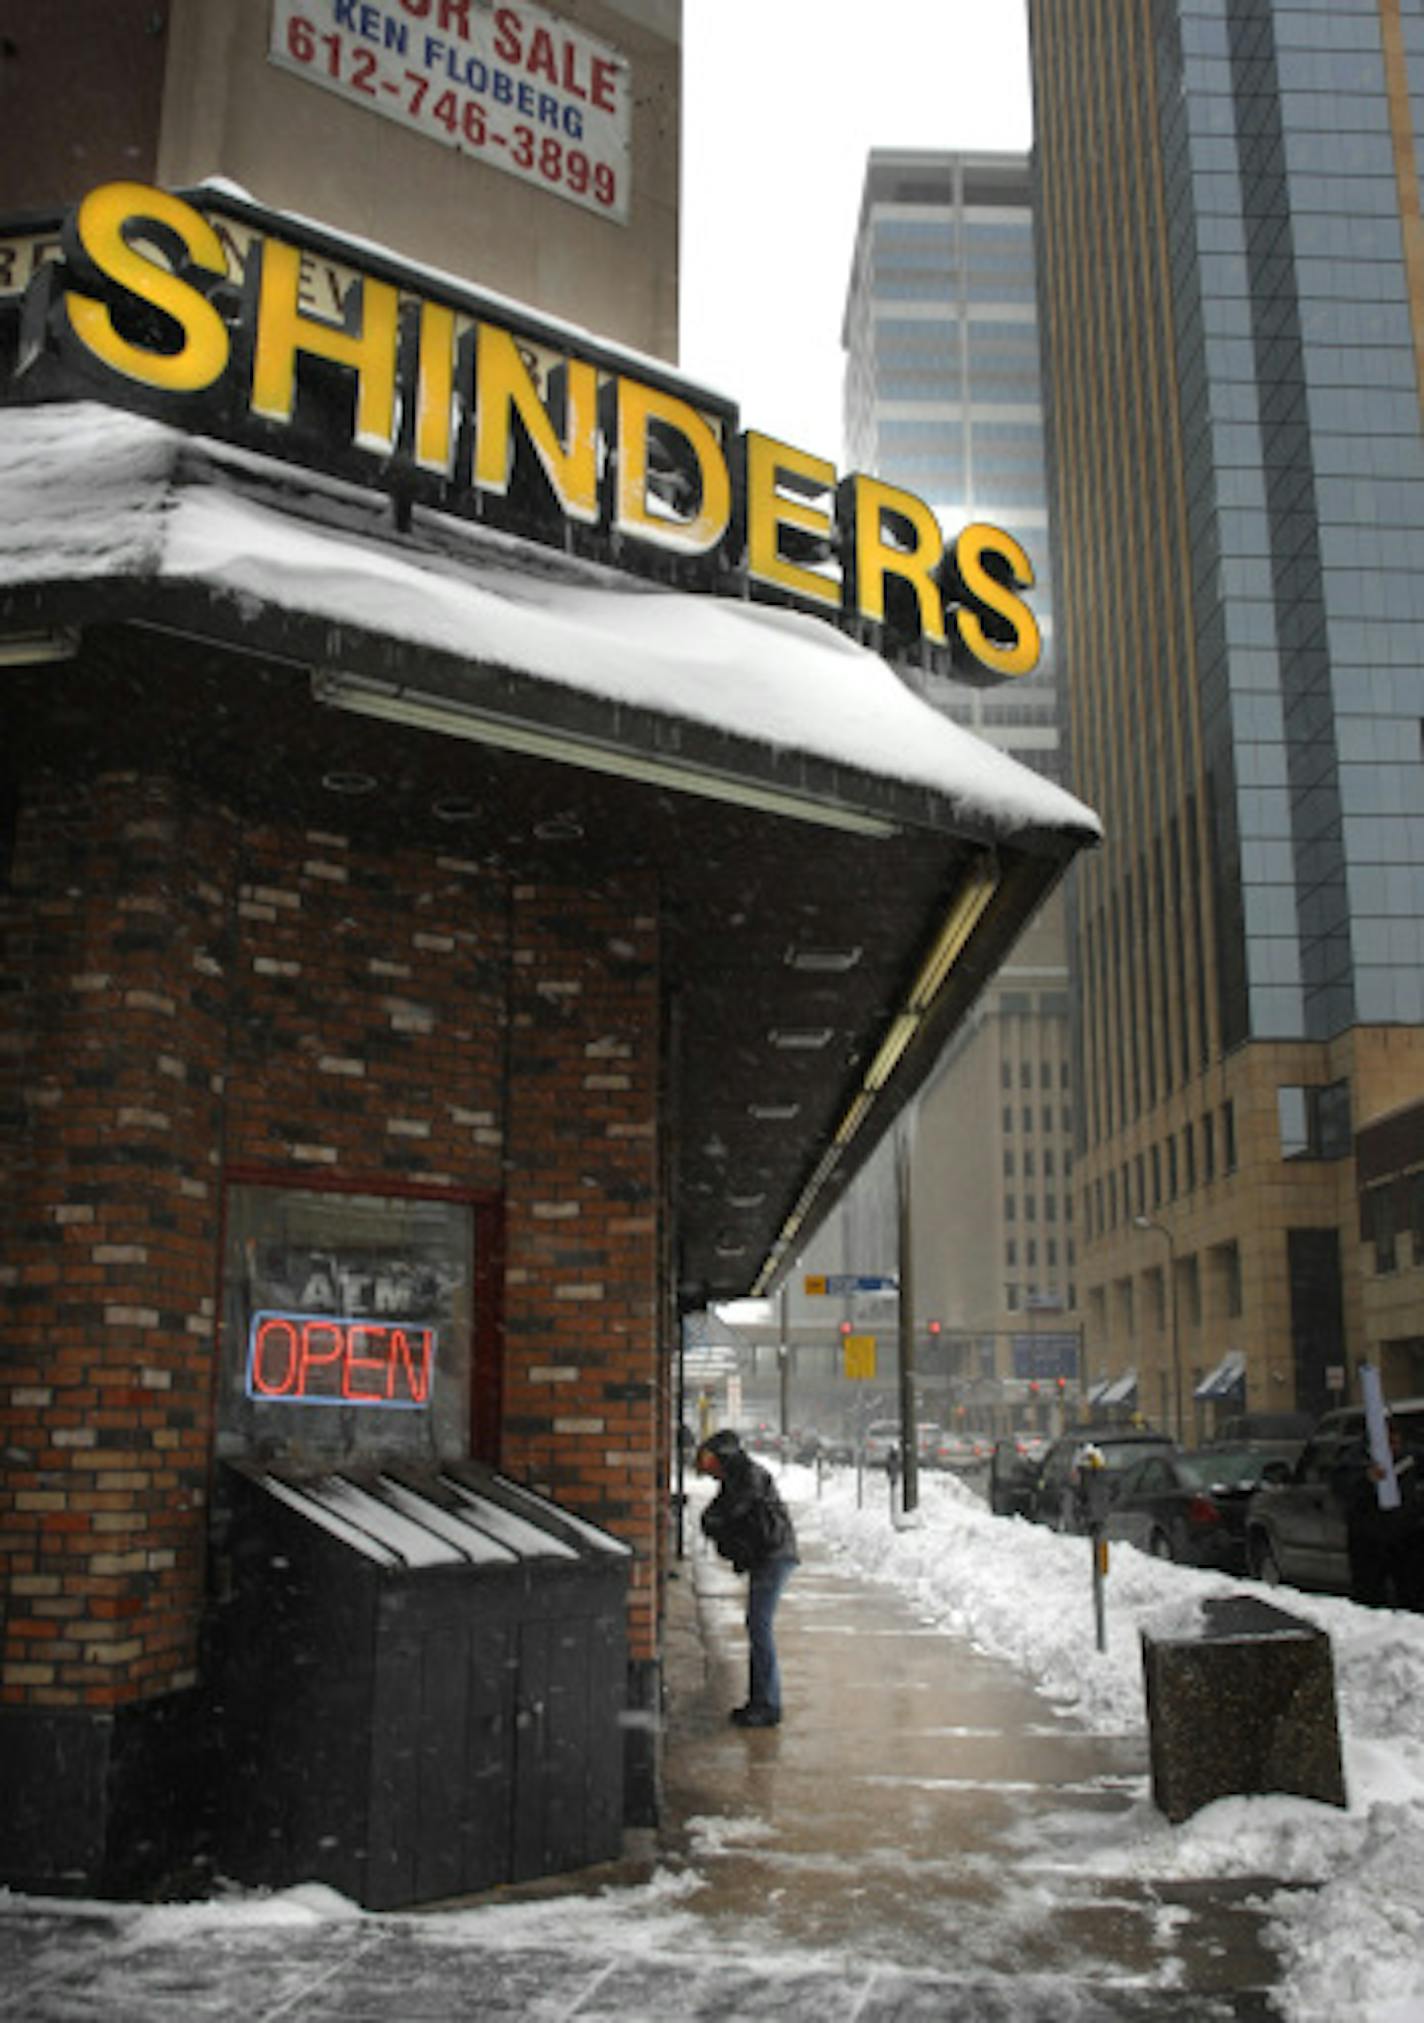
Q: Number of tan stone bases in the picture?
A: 1